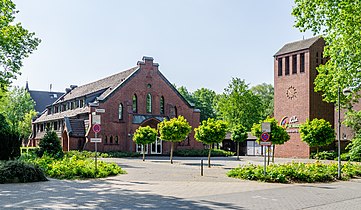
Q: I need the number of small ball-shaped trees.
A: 6